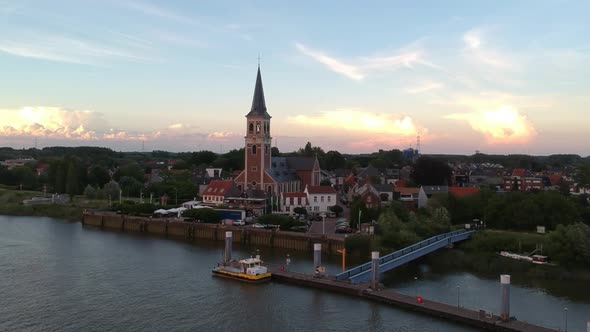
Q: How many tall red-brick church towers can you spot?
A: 1